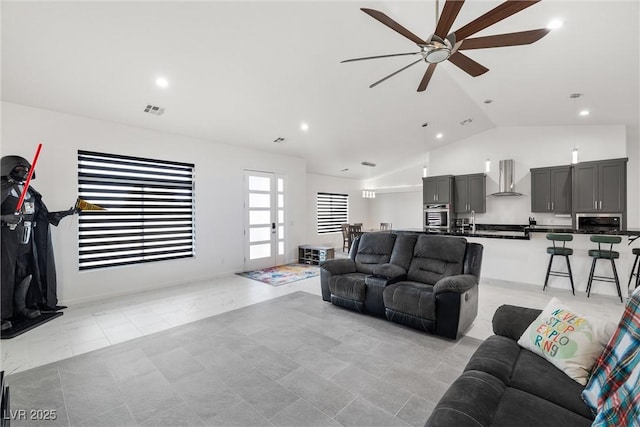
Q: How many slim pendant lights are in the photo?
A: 3